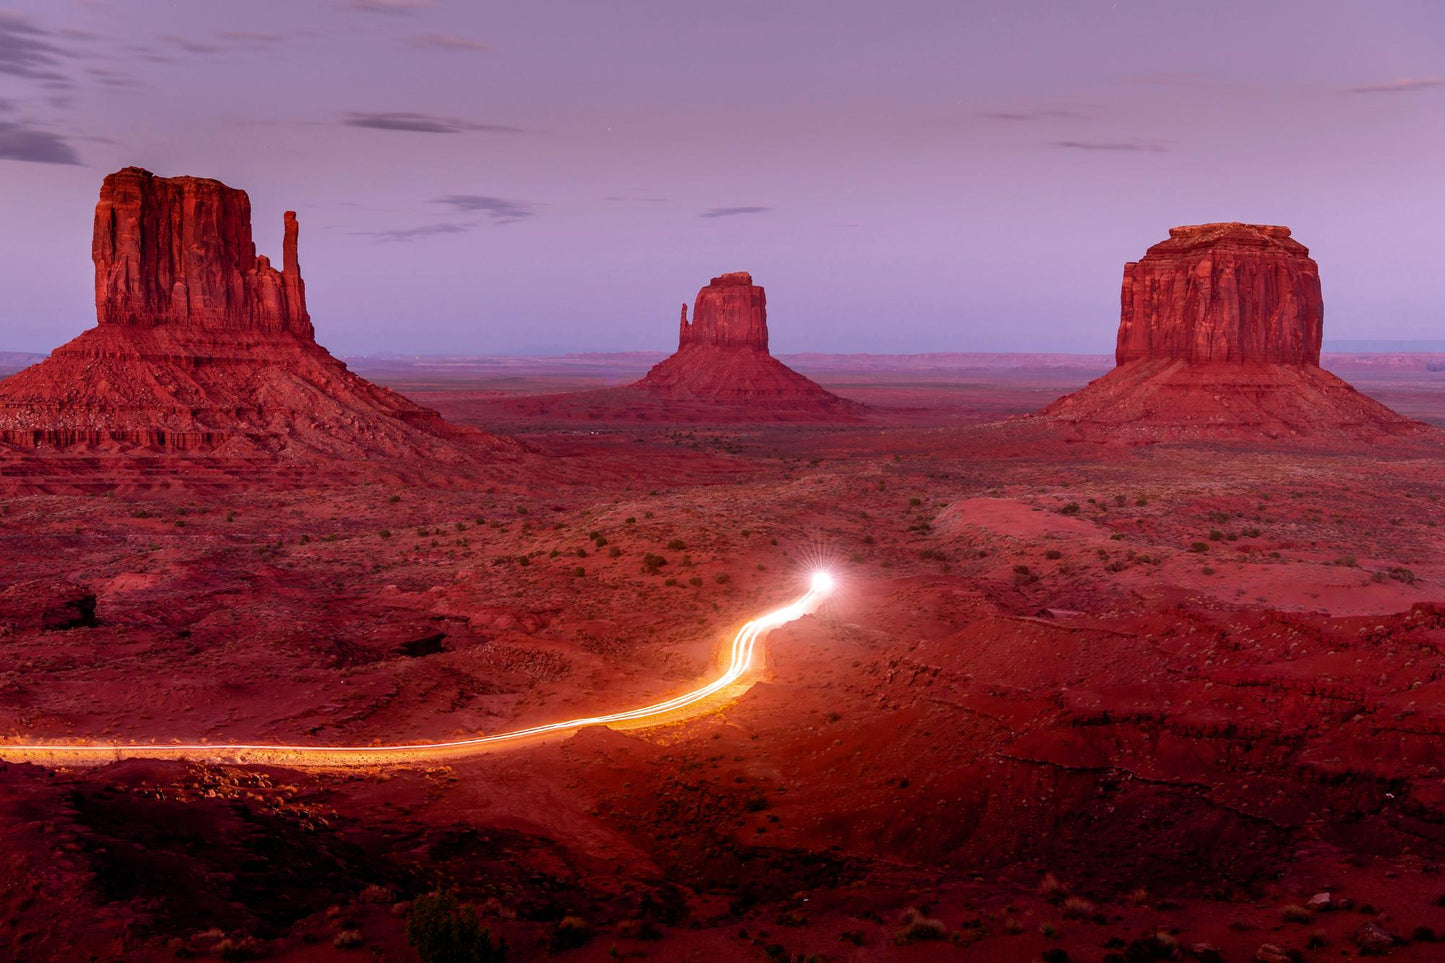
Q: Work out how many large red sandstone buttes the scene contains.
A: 3